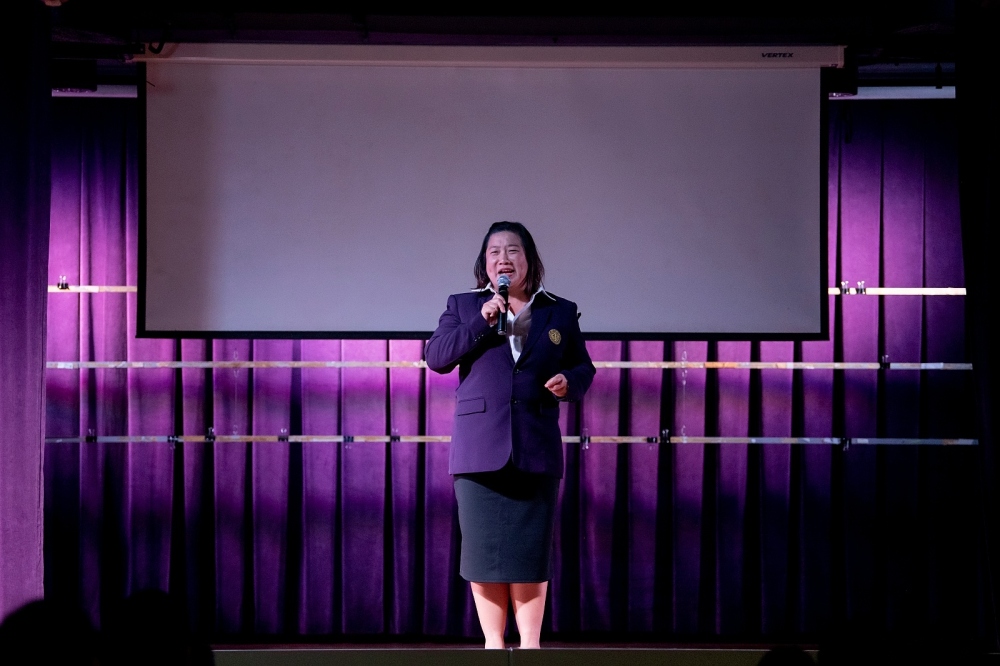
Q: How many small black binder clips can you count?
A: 14